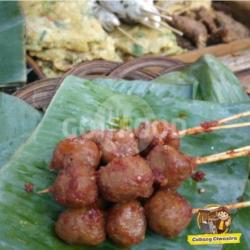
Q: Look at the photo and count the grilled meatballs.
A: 9